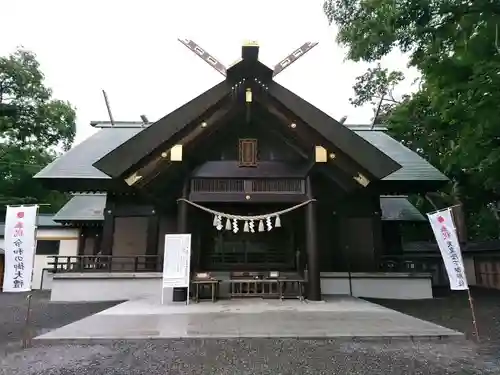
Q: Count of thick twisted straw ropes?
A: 1